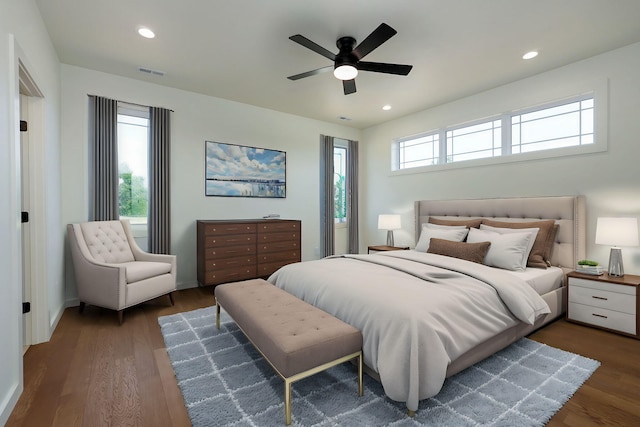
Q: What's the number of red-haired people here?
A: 0